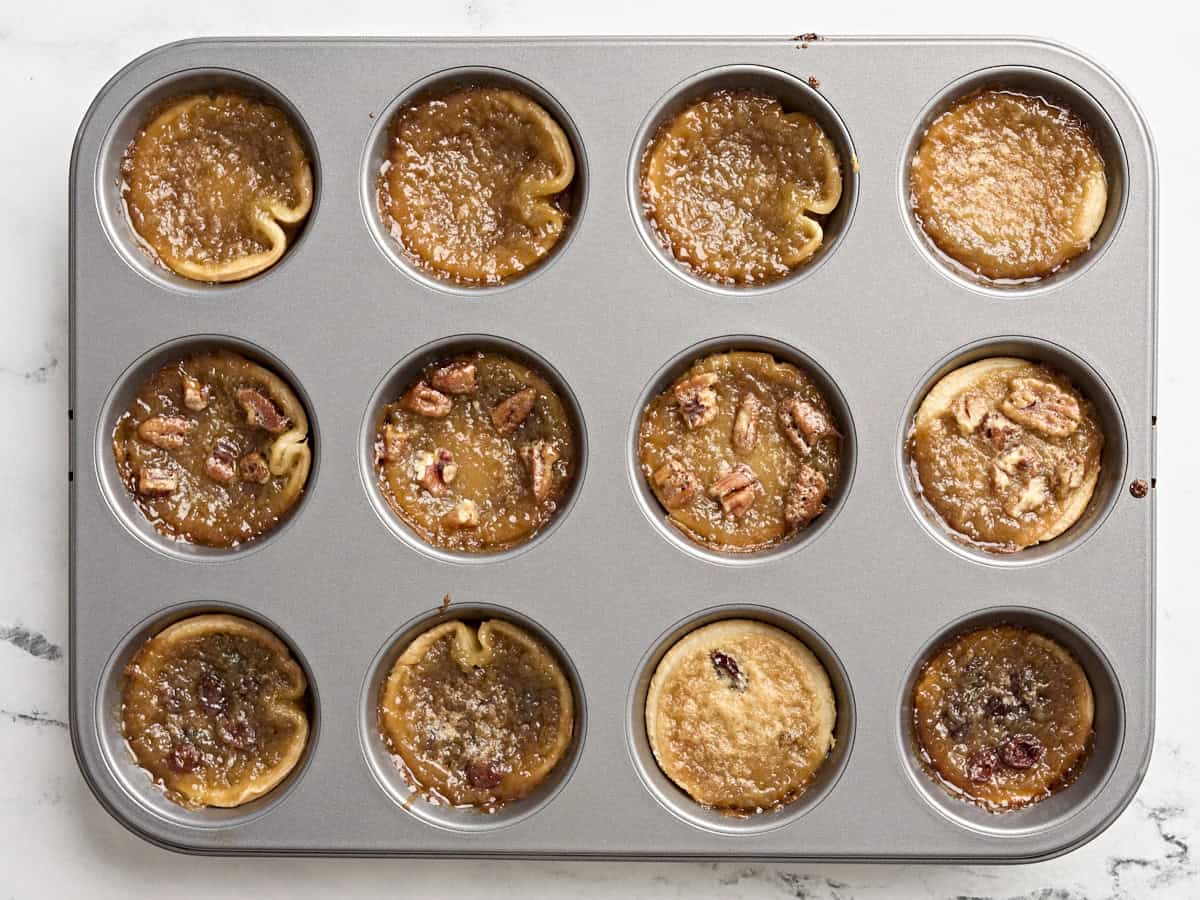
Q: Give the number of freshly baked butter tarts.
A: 12